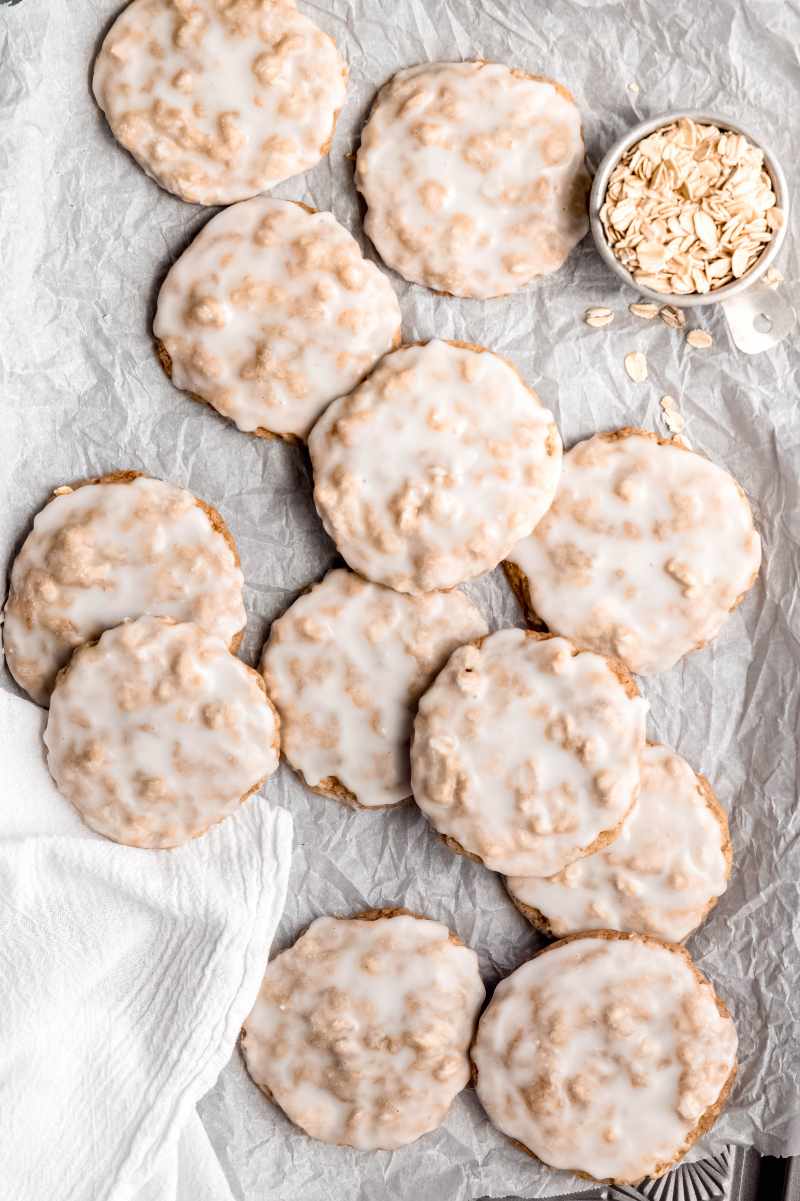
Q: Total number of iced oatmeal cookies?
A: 12